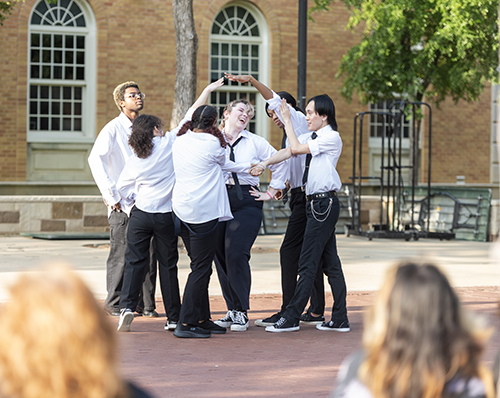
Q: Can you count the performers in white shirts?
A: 6